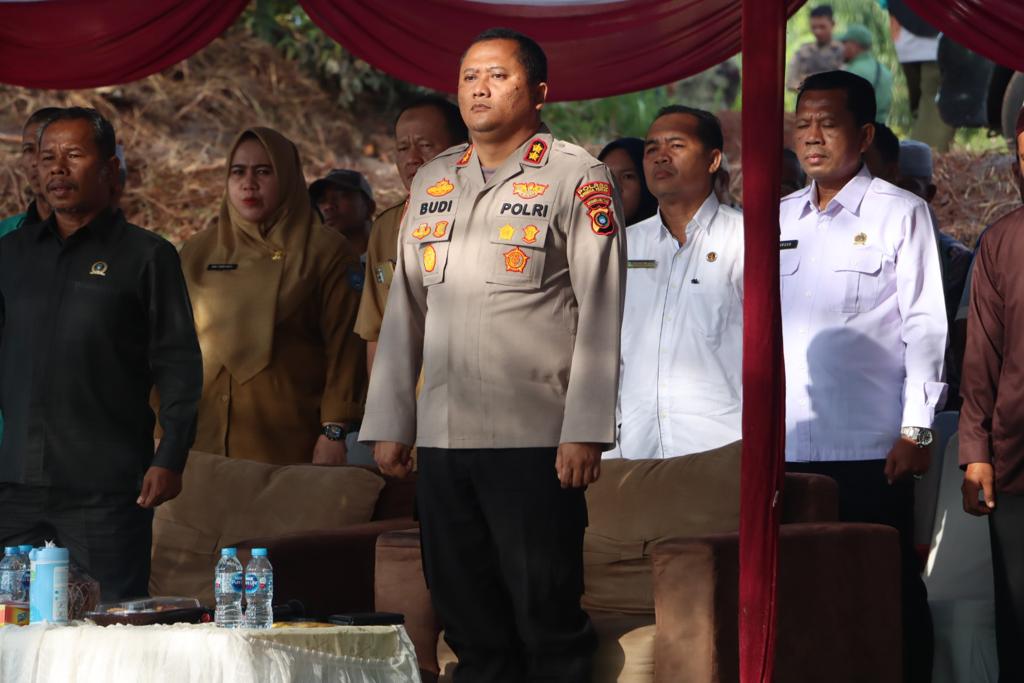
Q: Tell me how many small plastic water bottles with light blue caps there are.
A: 4